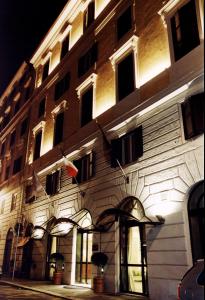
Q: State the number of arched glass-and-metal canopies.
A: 3